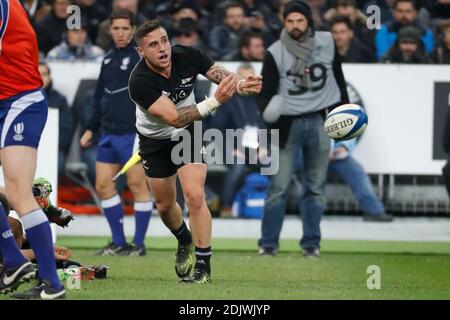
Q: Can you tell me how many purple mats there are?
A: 0